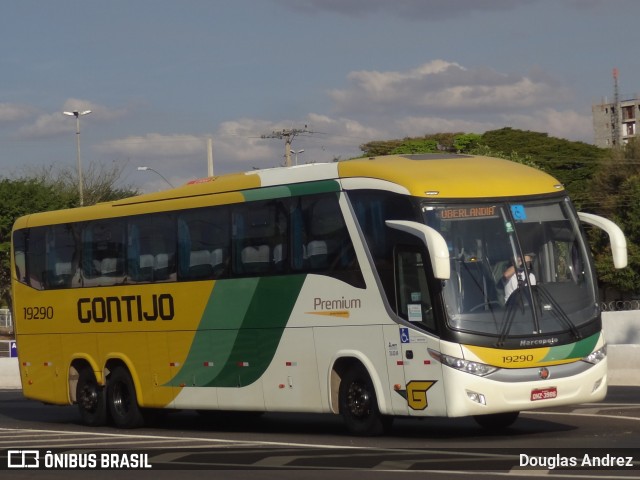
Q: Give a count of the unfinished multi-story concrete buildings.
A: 1